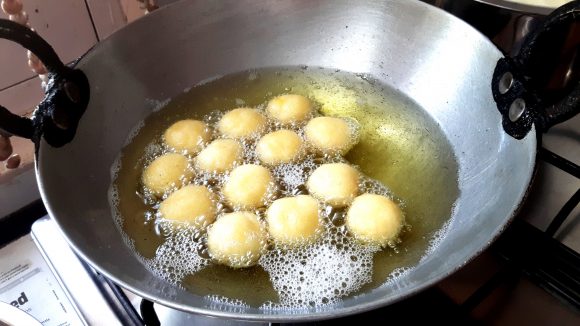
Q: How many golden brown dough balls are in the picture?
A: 13